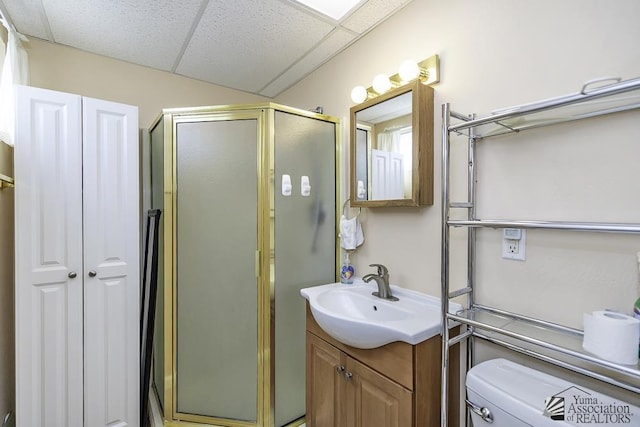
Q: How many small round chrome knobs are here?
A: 4